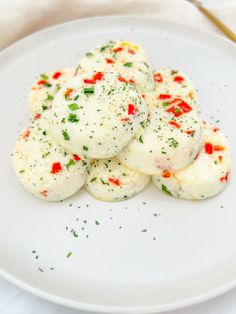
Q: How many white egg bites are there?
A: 8